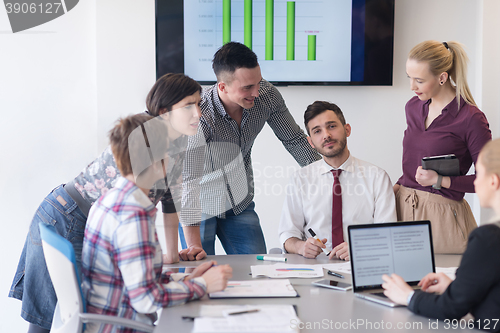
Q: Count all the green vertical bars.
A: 5